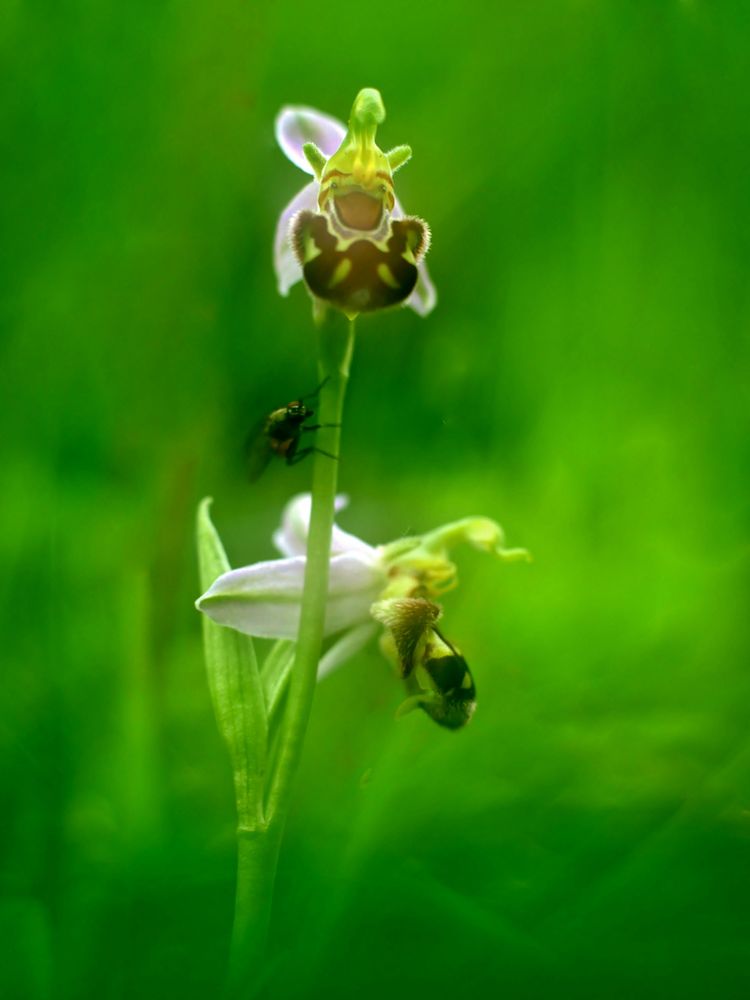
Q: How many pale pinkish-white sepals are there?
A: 6